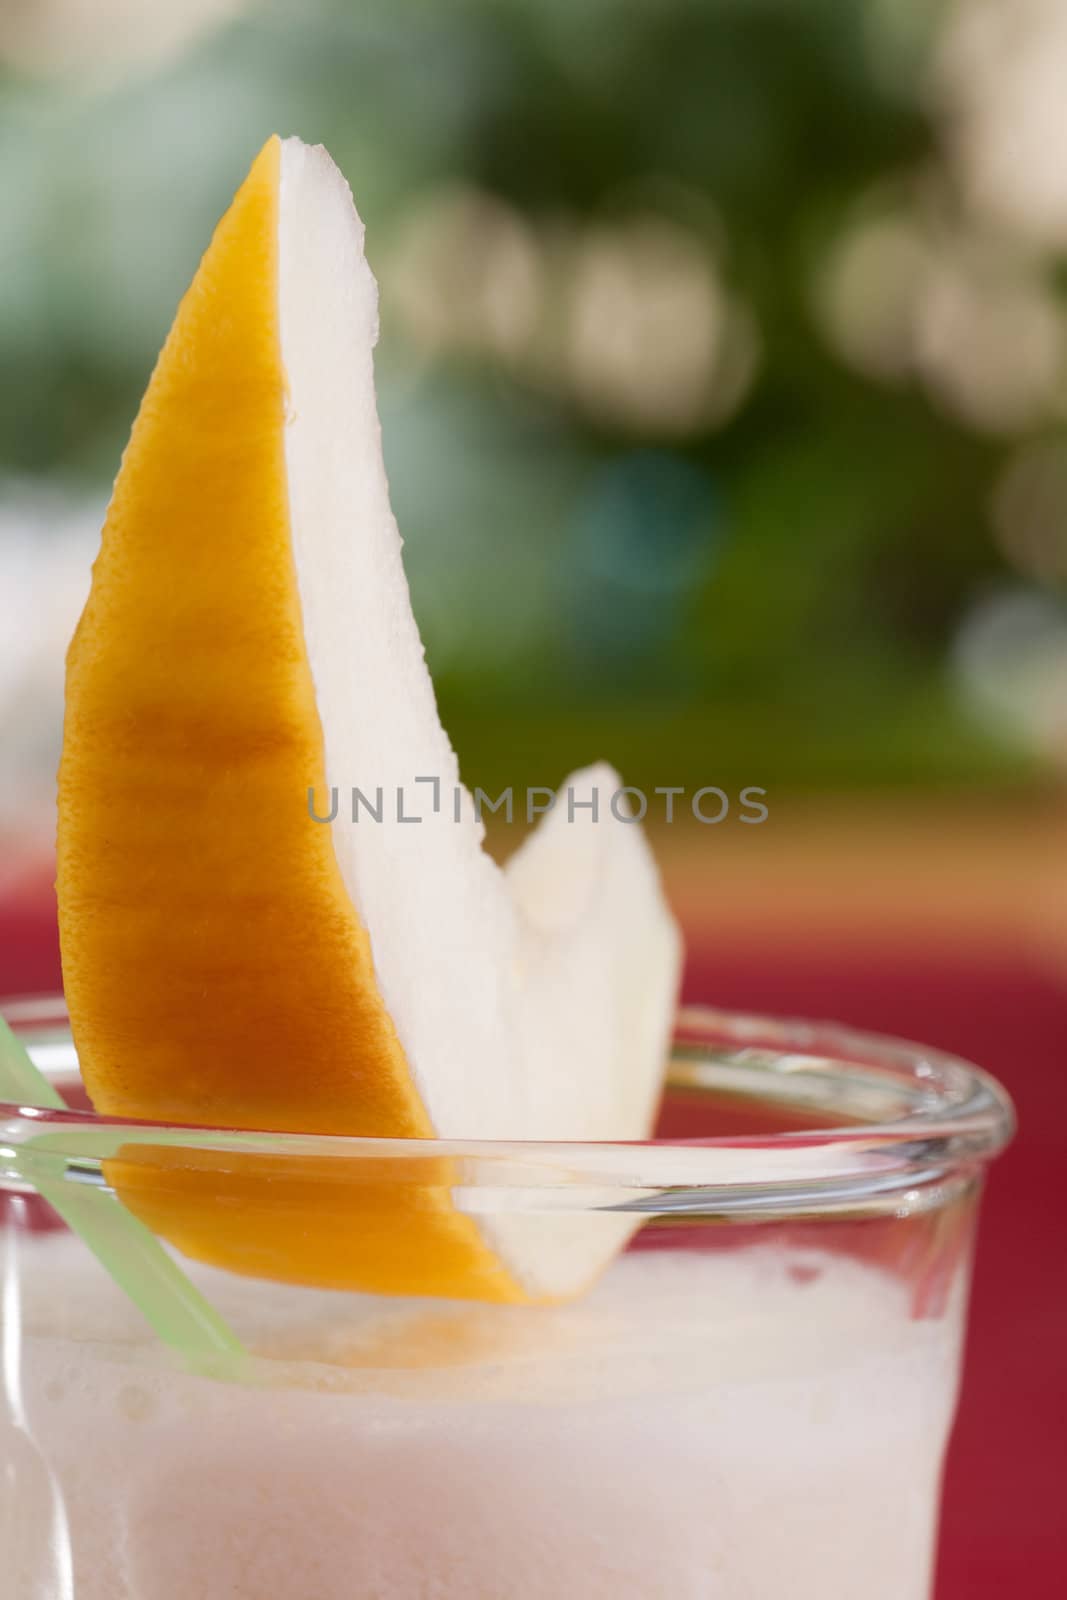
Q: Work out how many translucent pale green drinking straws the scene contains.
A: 1